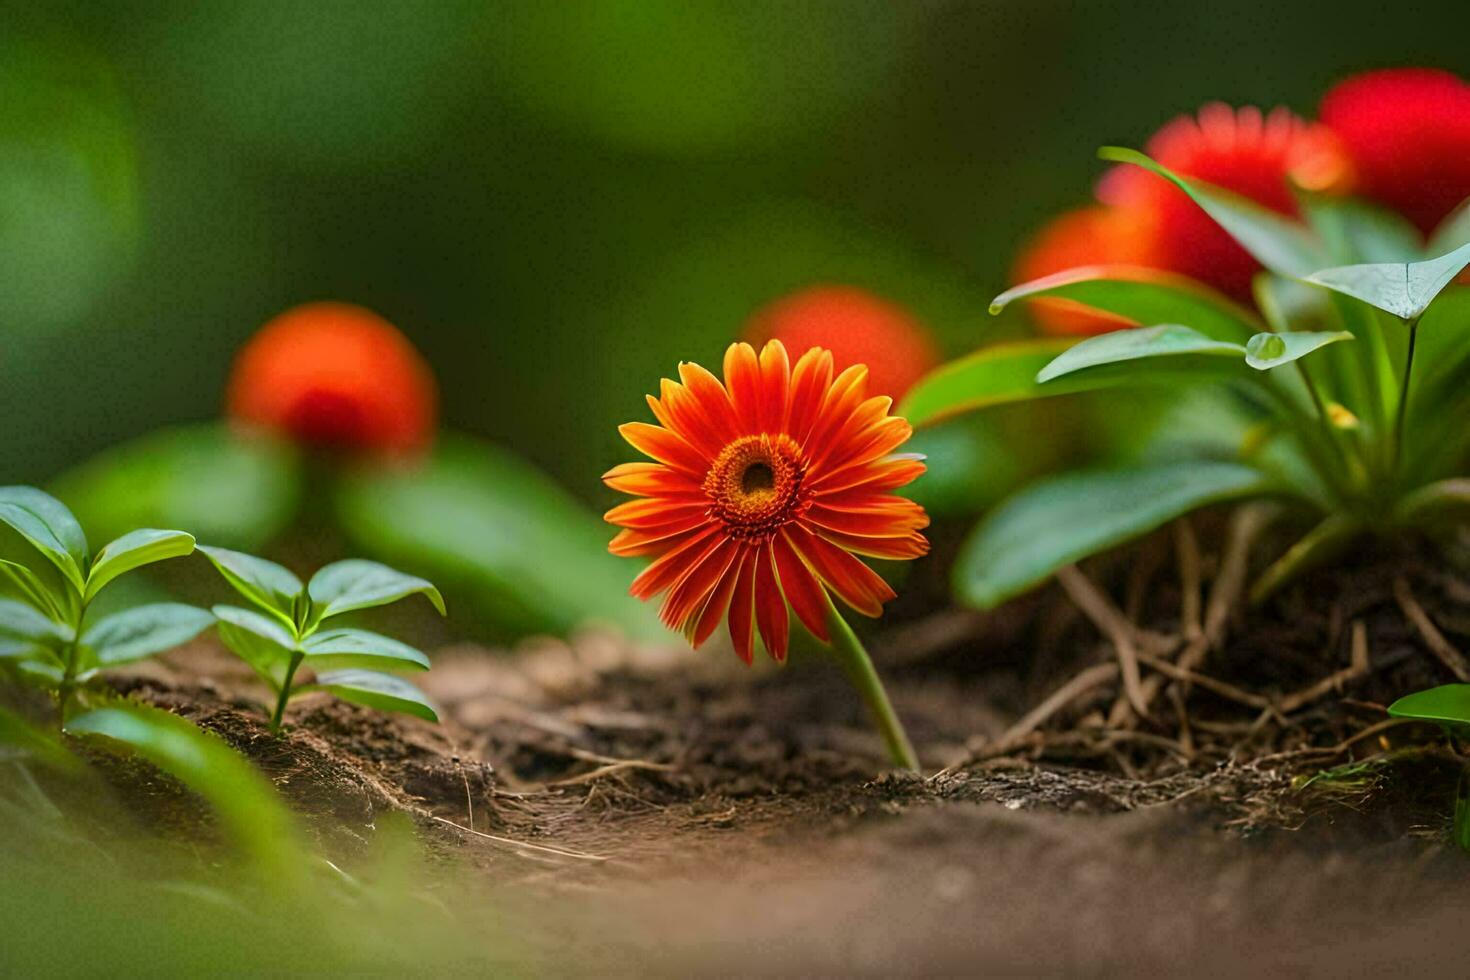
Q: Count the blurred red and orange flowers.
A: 5